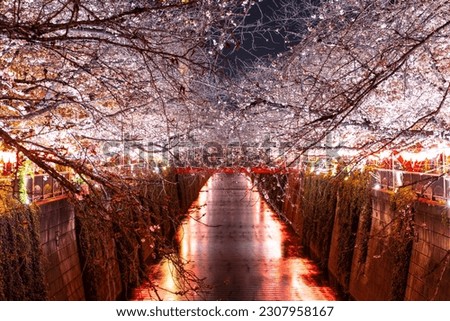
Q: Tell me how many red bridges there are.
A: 1